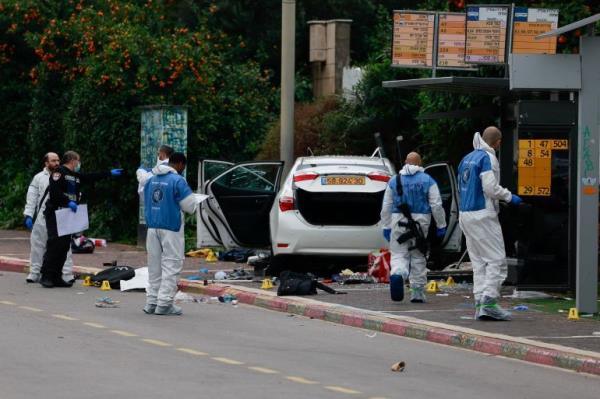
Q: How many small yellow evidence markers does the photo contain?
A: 7